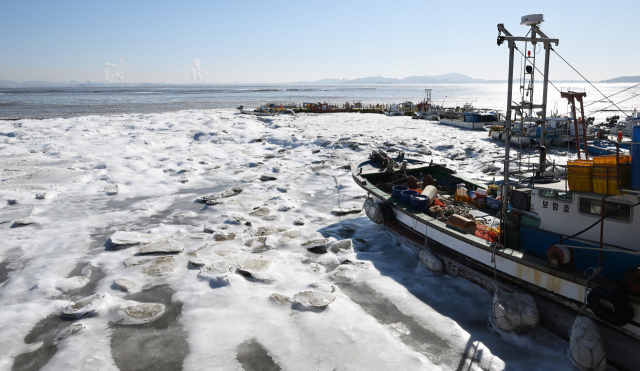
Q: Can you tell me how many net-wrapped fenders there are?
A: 4